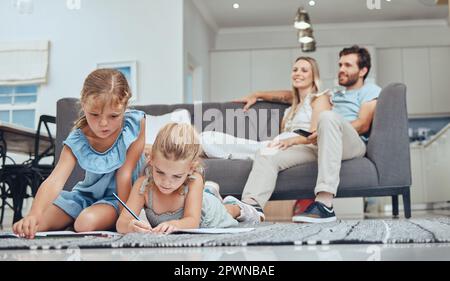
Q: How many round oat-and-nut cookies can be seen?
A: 0